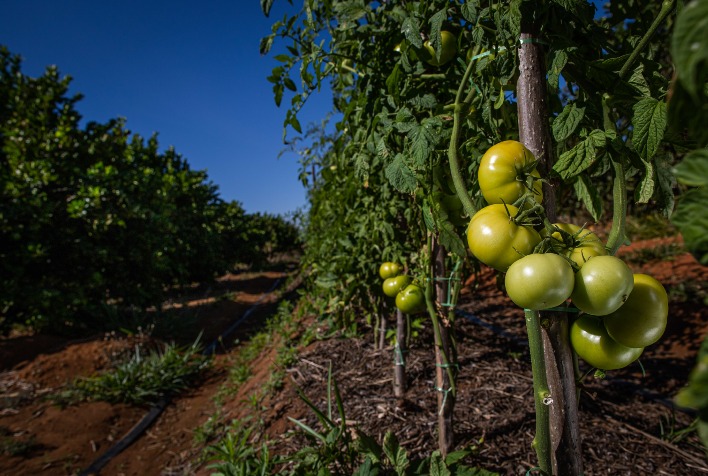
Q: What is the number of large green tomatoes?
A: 7